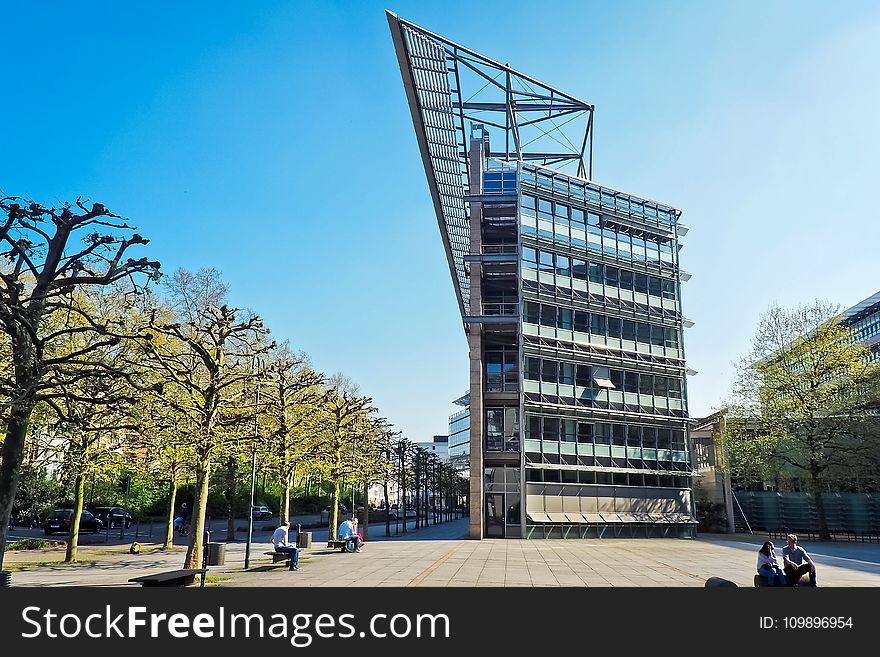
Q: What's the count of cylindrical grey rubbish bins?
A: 2